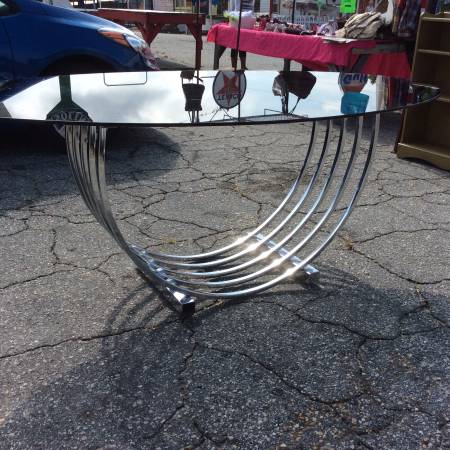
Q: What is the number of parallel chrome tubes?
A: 5